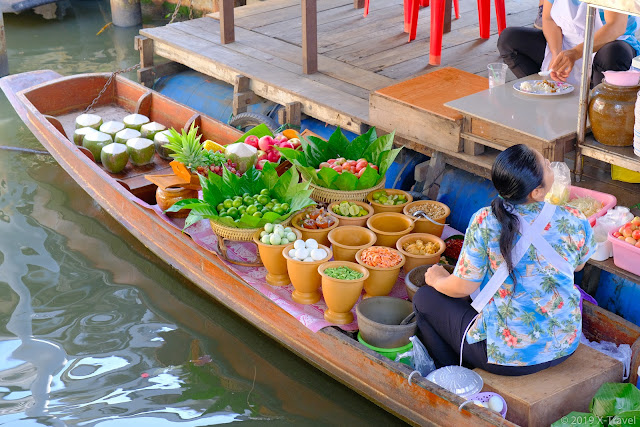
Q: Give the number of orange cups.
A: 11